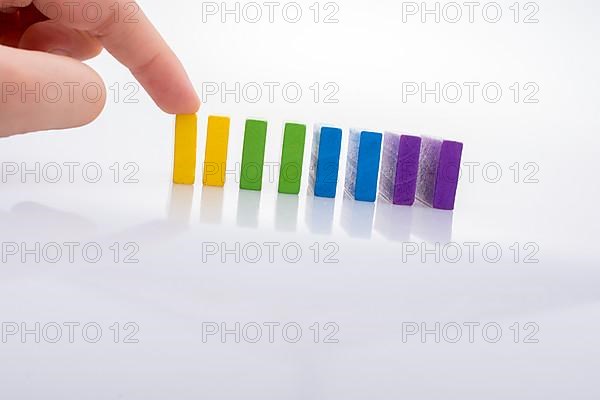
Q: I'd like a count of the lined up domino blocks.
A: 8